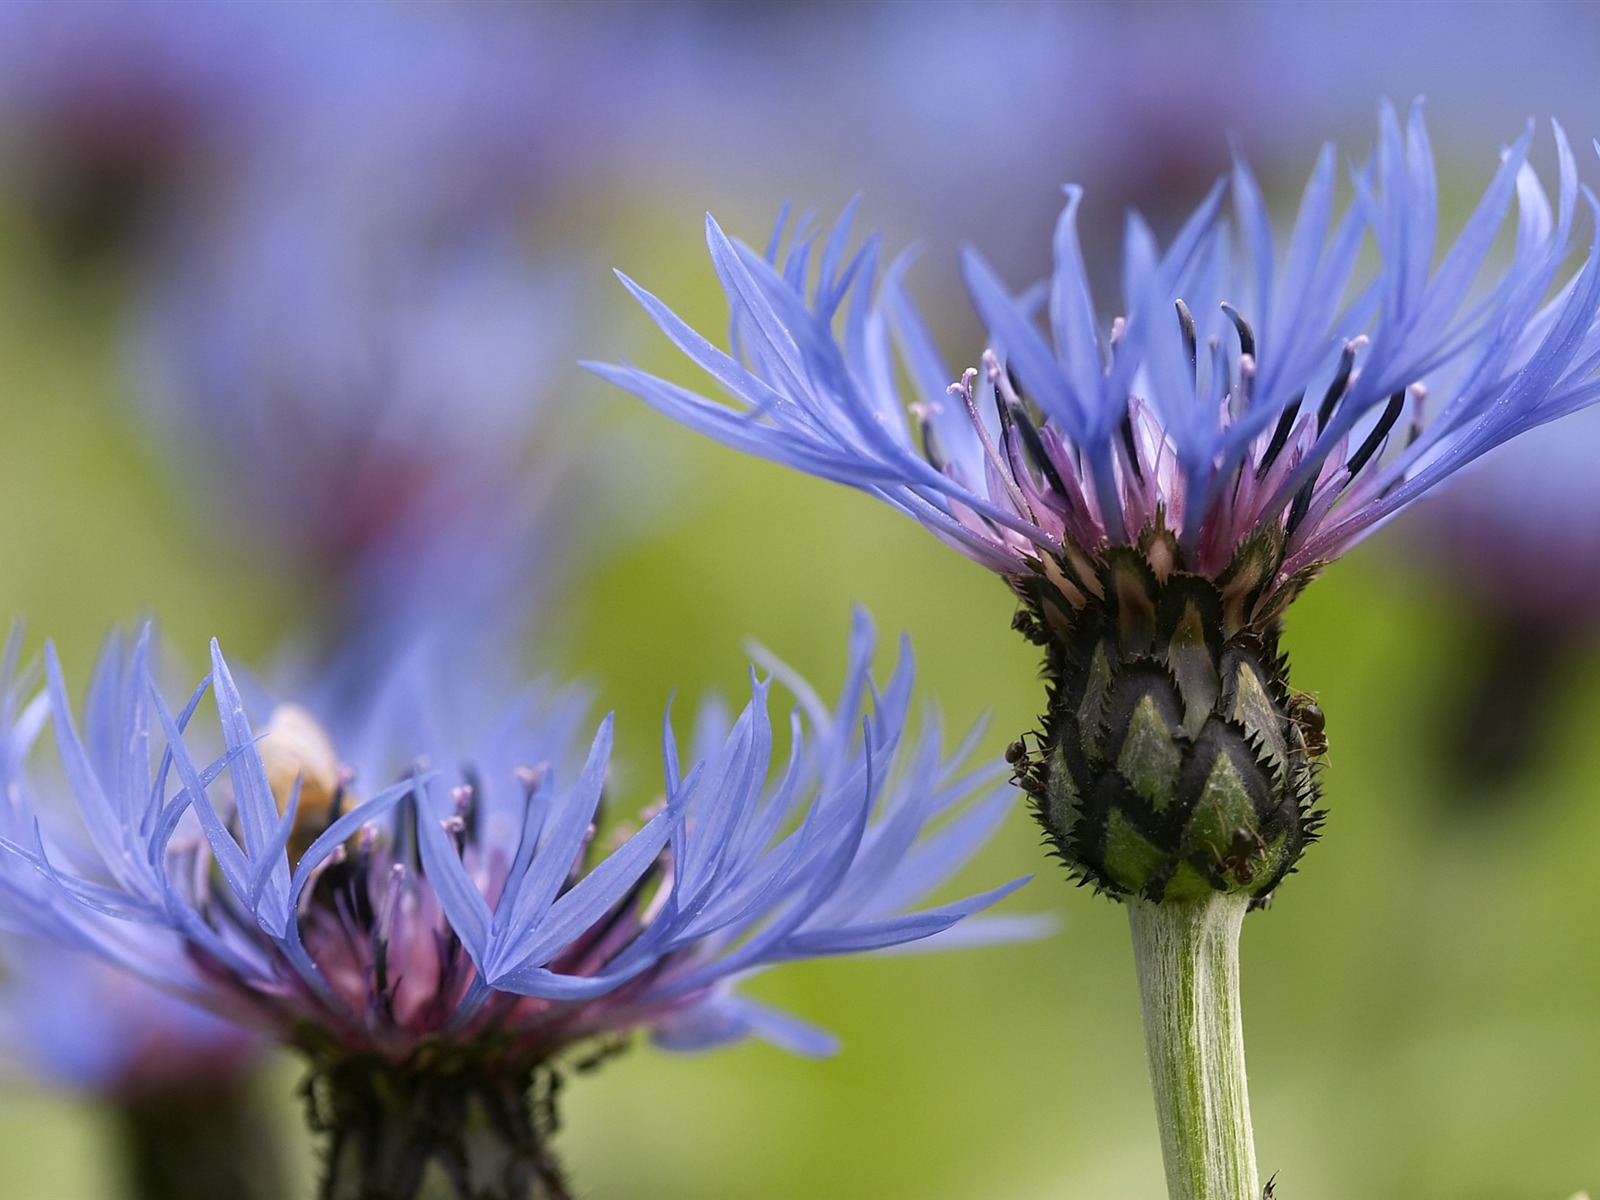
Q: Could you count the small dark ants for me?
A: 4